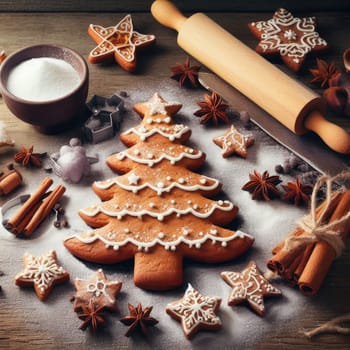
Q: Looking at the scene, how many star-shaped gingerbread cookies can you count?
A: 7